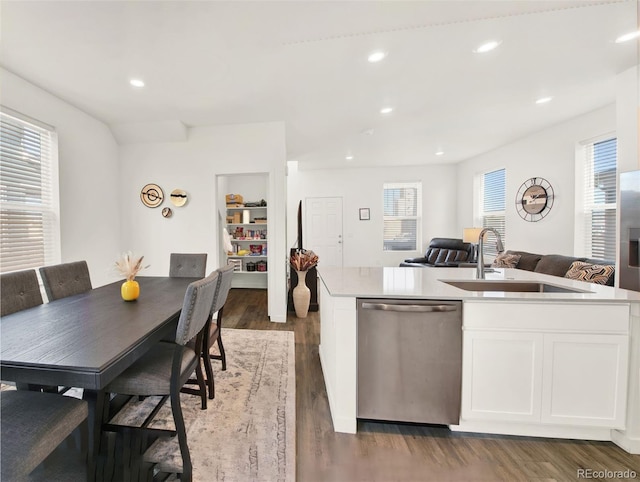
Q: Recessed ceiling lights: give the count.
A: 8